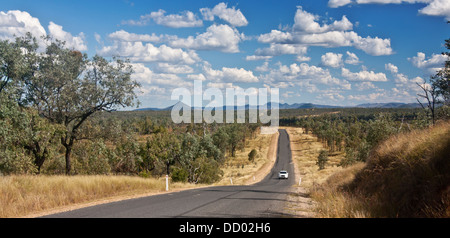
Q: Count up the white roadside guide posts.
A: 4